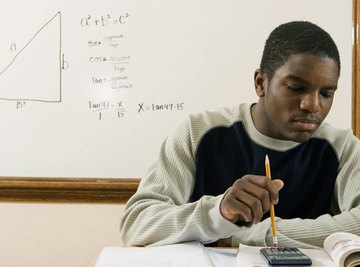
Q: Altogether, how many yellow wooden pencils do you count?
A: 1